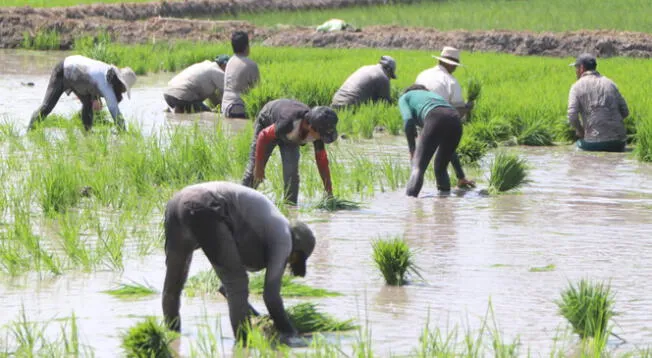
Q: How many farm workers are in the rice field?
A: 9